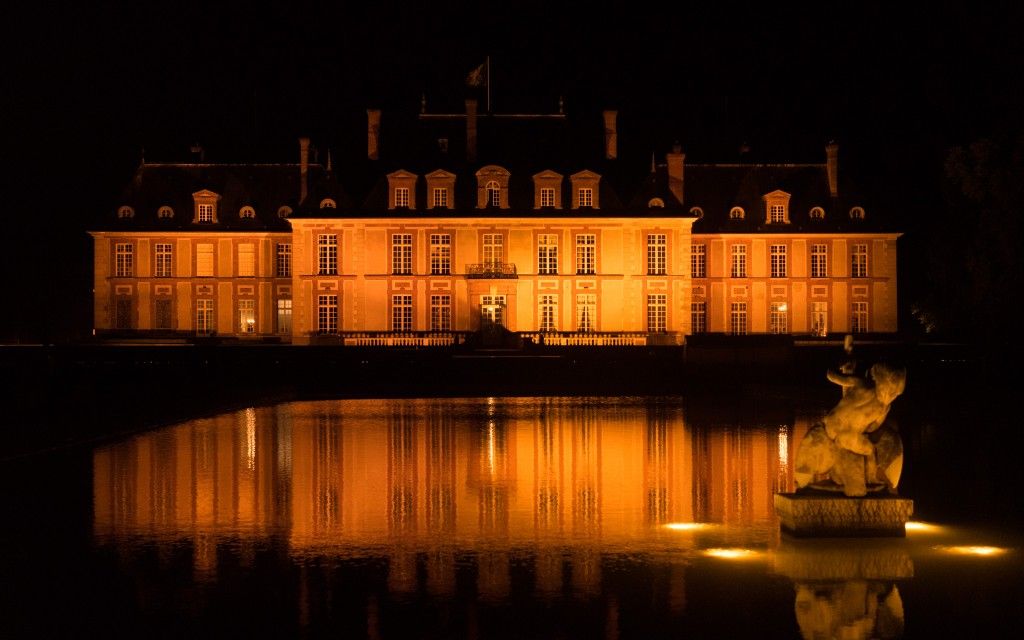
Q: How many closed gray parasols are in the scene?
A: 0